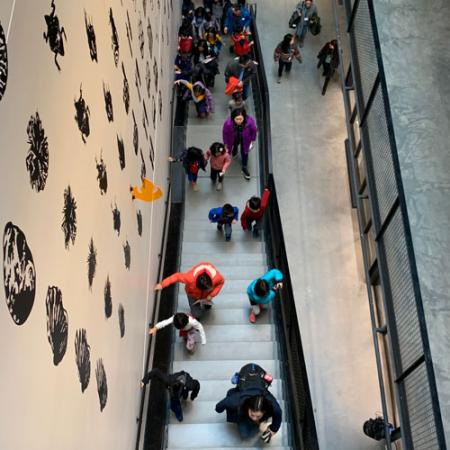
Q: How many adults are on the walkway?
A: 3